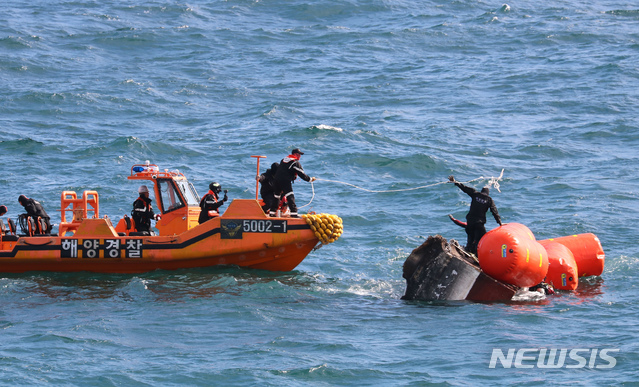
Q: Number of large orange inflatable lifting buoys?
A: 3